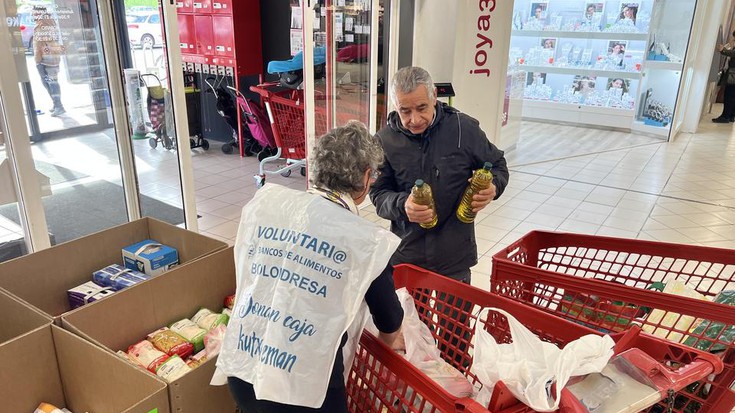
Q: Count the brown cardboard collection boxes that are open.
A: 4